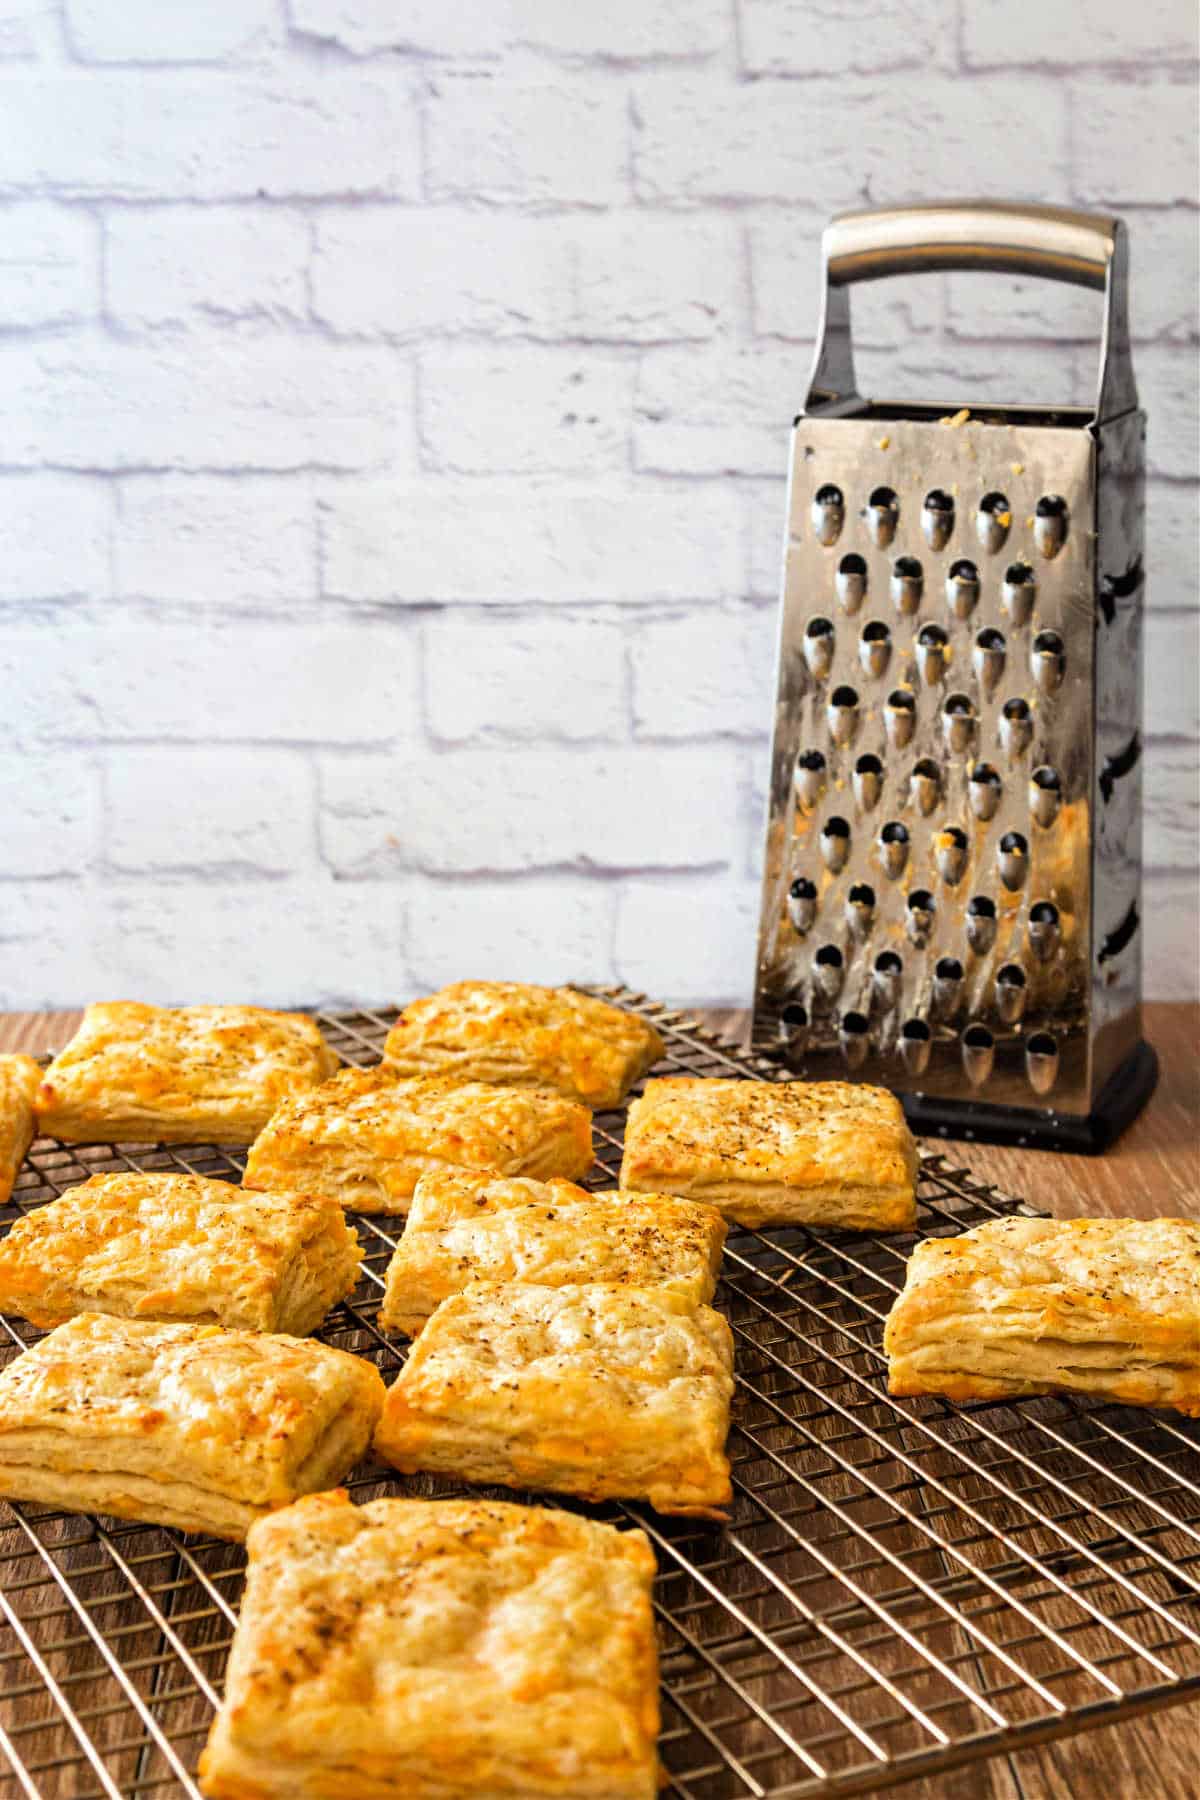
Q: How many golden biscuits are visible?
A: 11